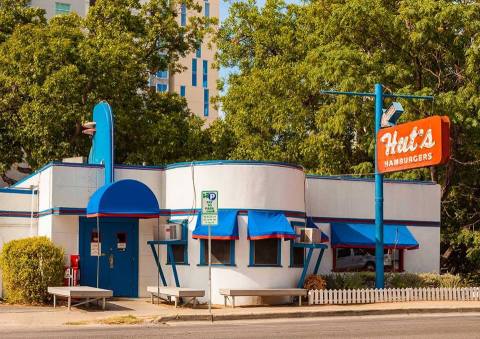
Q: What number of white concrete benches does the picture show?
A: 3